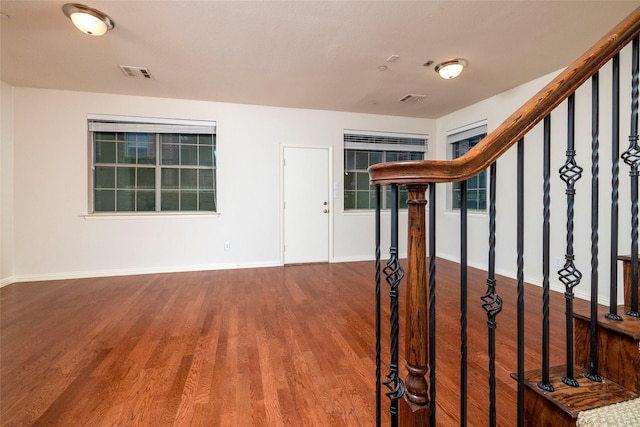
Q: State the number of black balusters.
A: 11